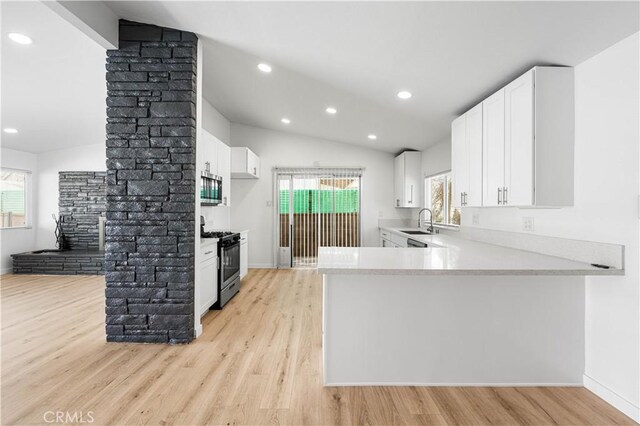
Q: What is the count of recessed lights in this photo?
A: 7